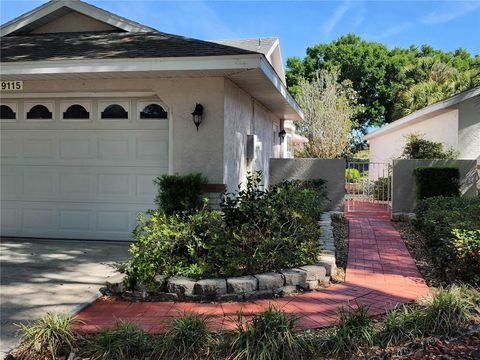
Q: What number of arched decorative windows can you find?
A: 5